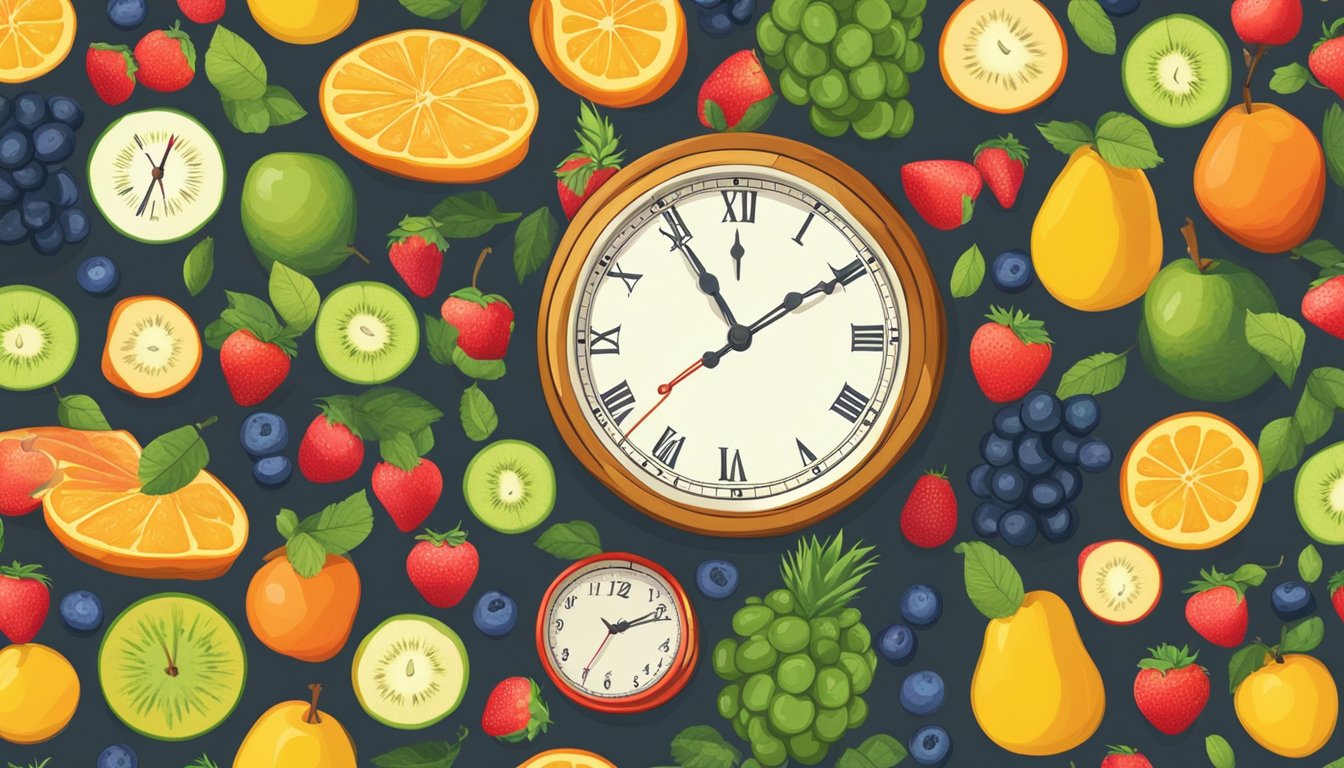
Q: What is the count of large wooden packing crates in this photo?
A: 0